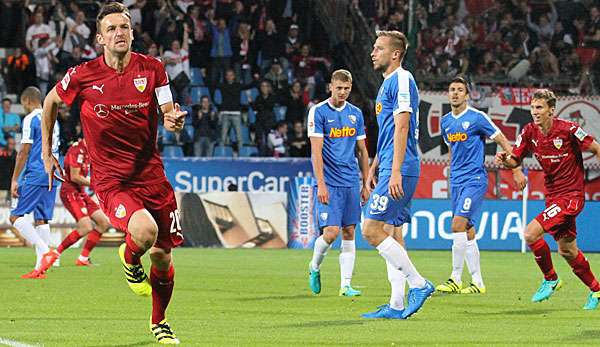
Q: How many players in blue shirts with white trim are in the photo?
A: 4